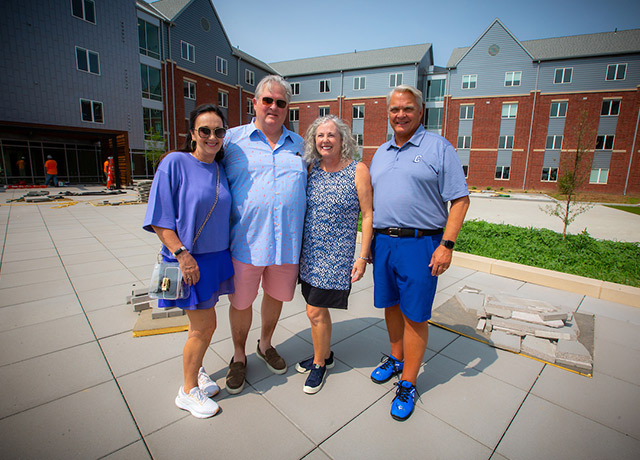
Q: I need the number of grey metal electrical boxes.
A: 0